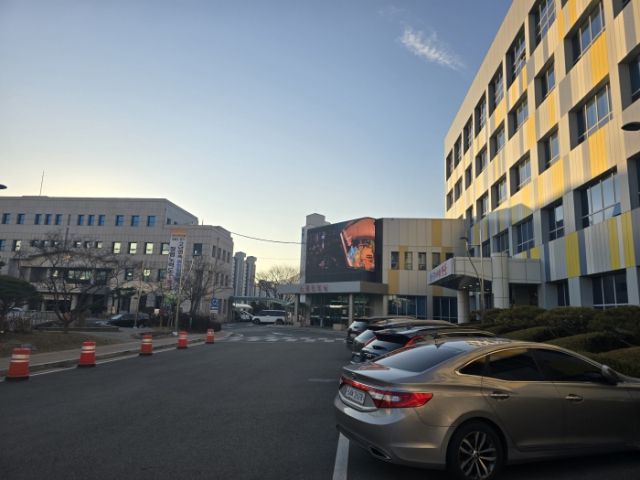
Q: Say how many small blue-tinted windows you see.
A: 11